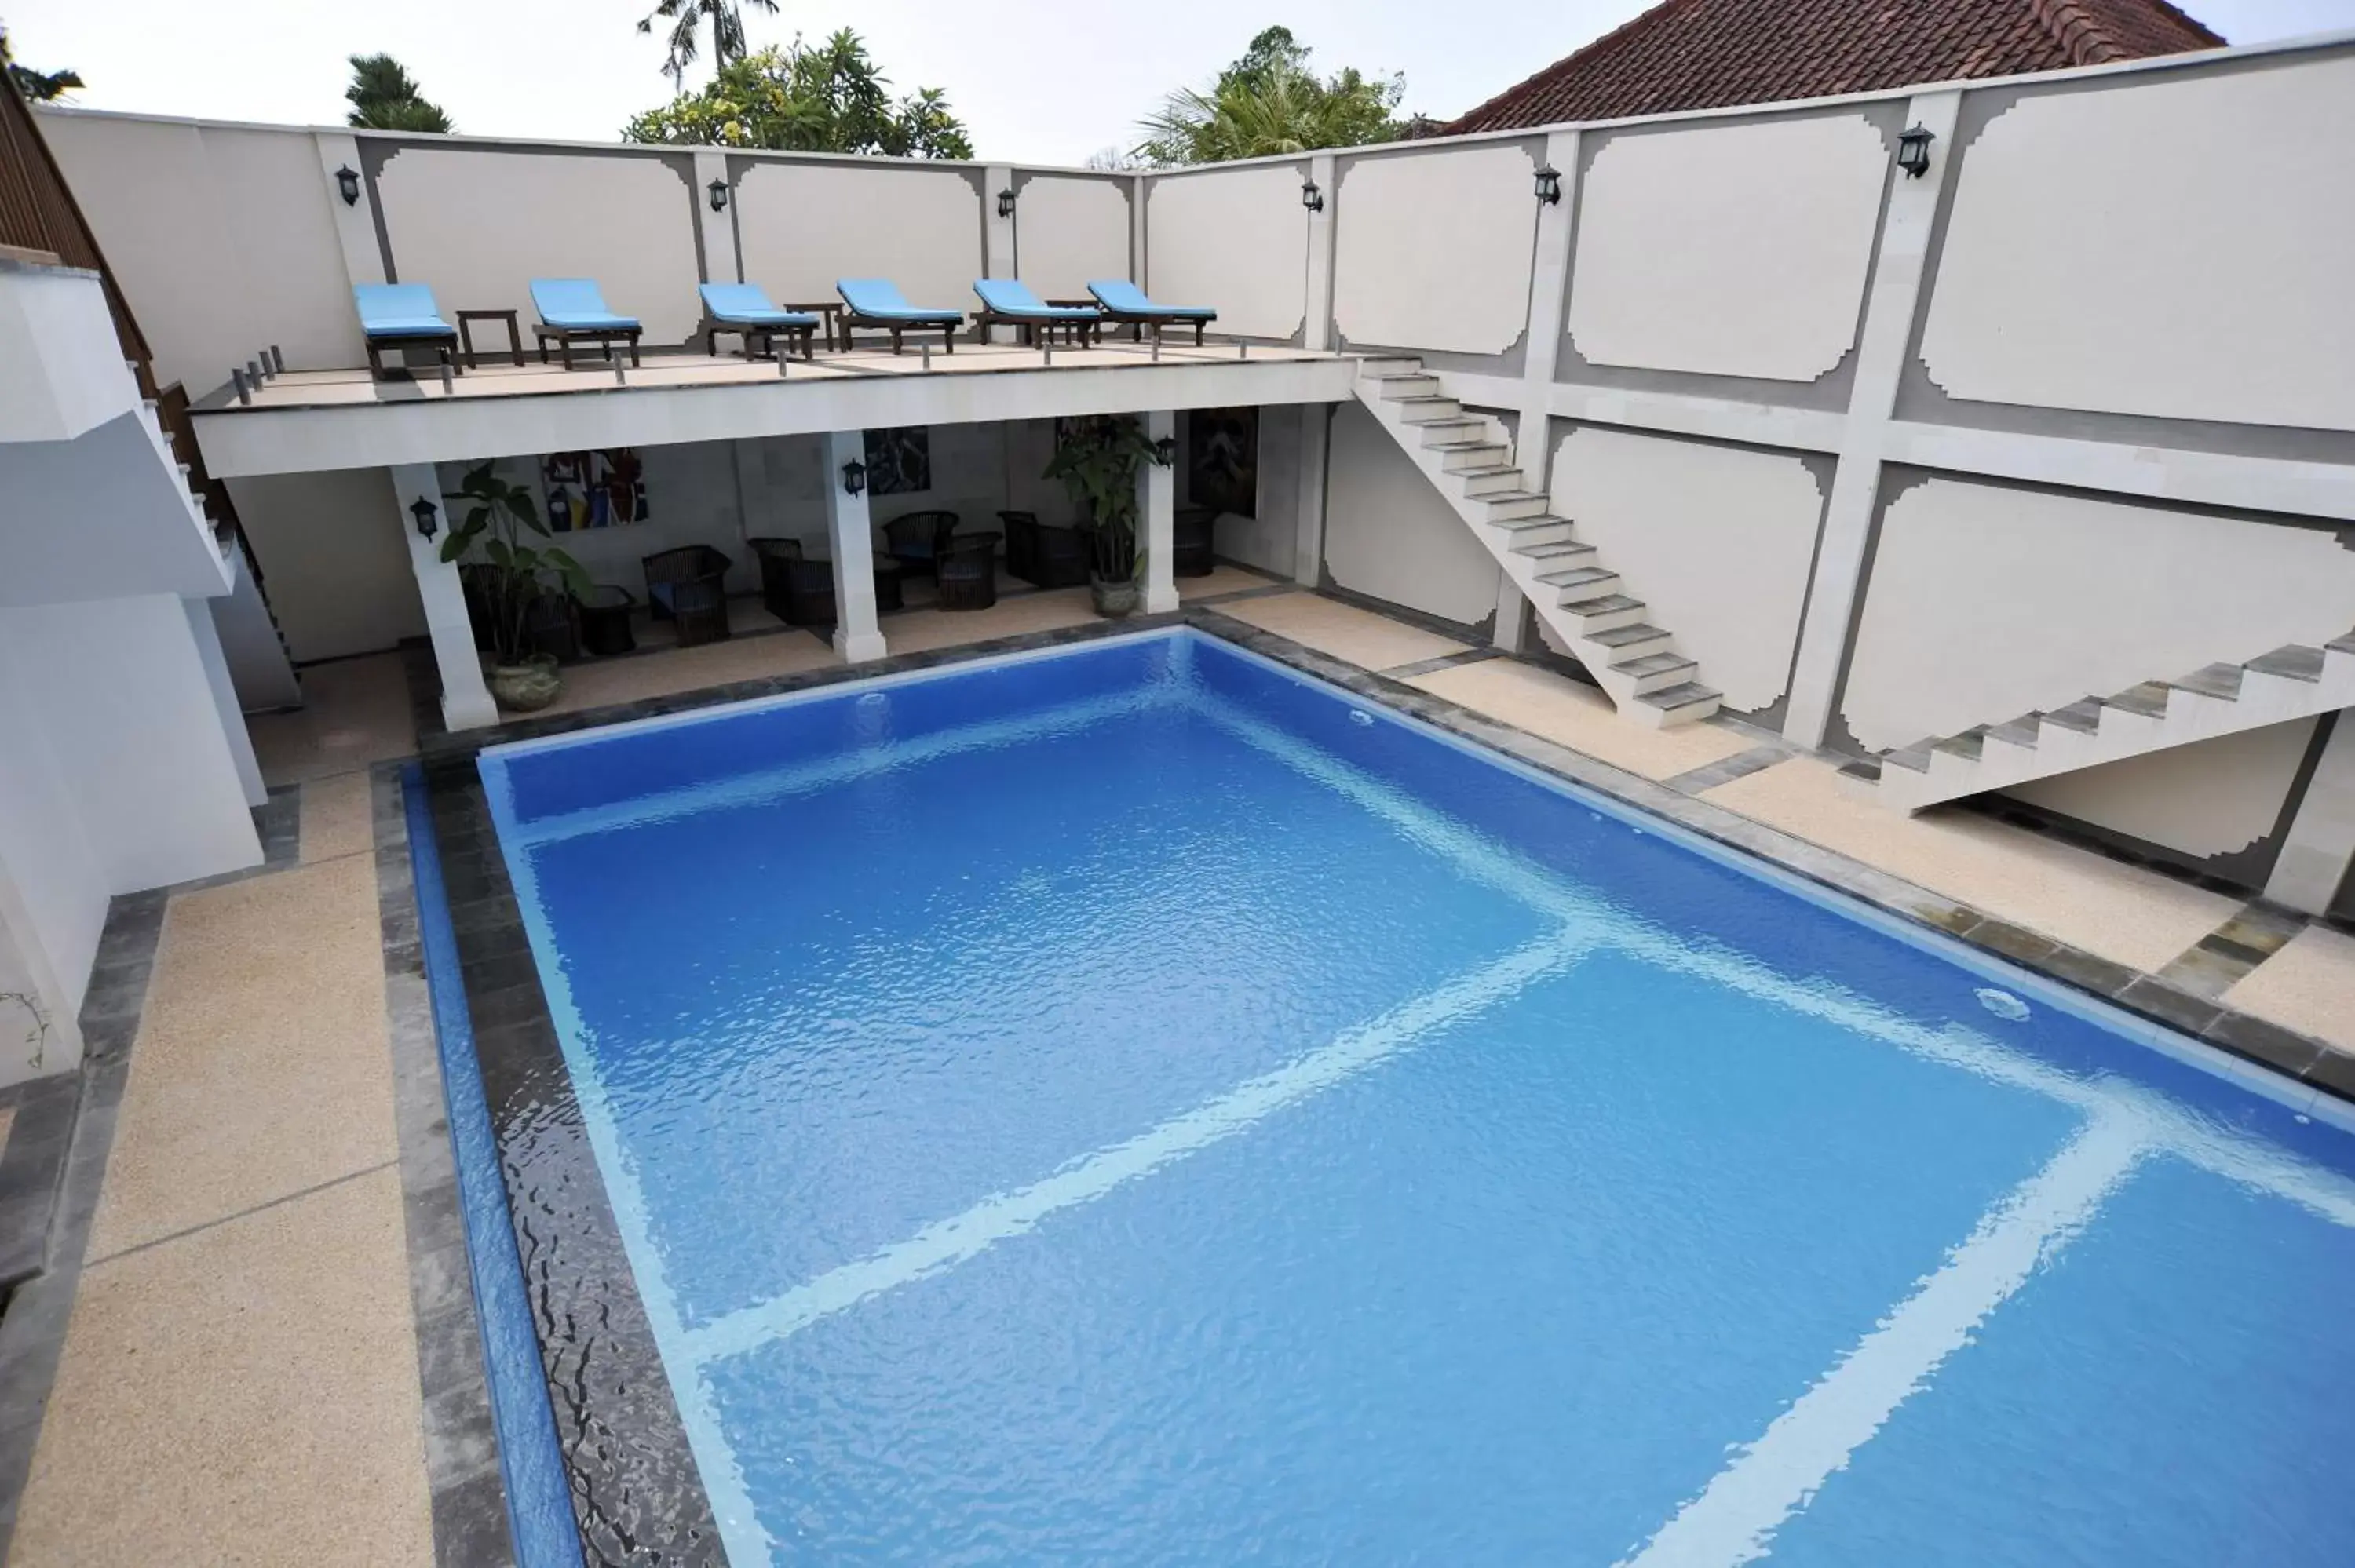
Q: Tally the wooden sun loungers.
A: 6